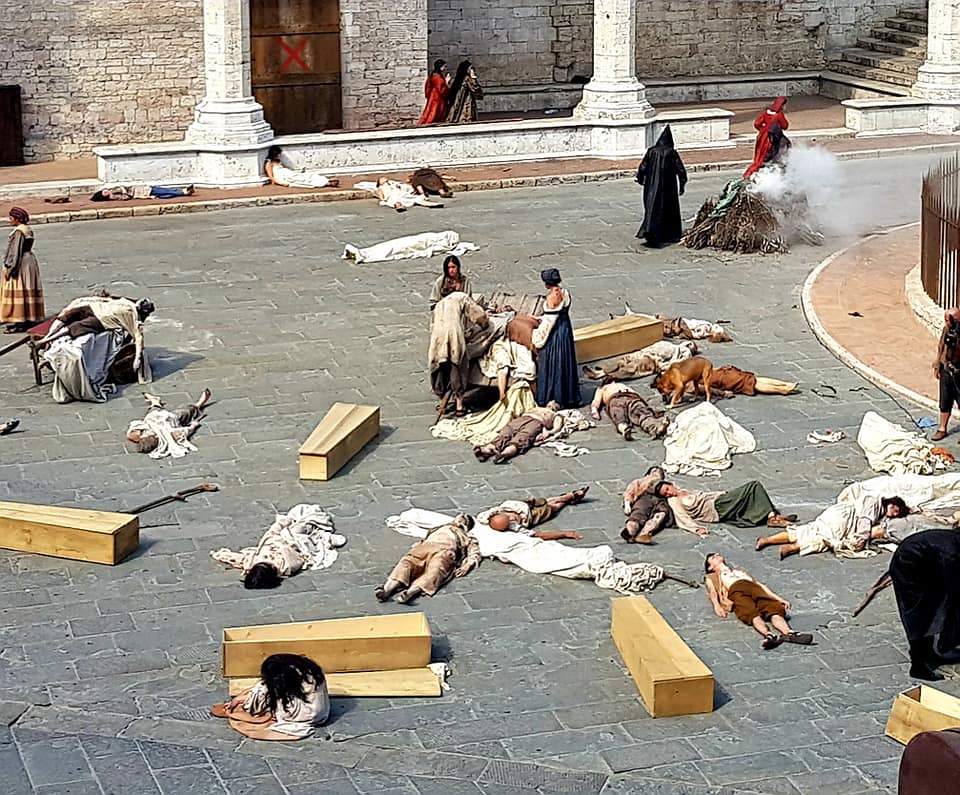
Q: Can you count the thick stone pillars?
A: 3